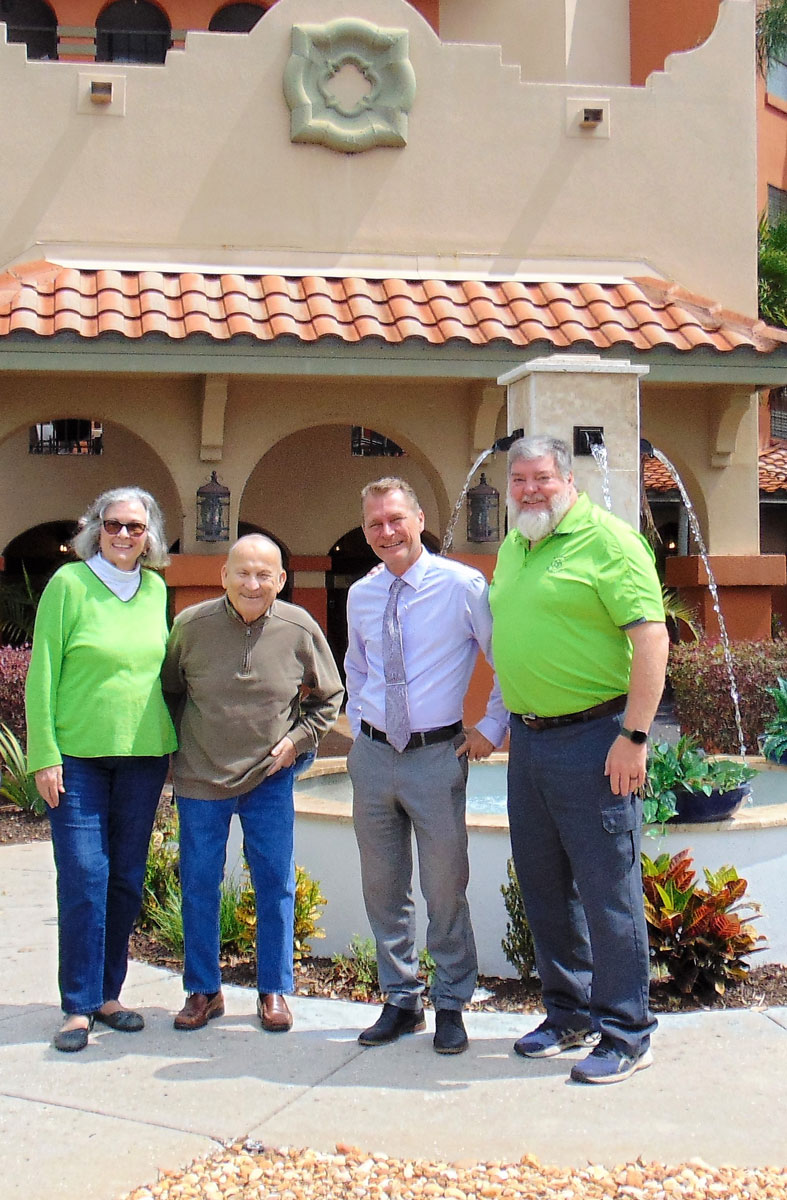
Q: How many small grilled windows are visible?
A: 2